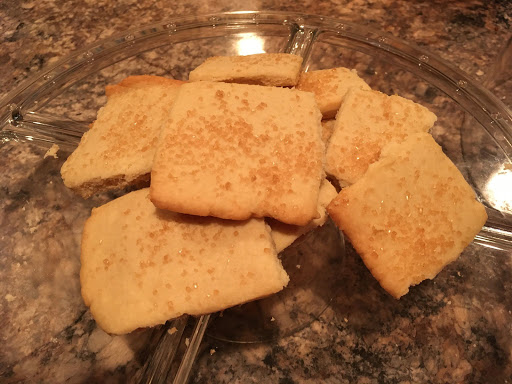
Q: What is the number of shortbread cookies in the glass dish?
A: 8